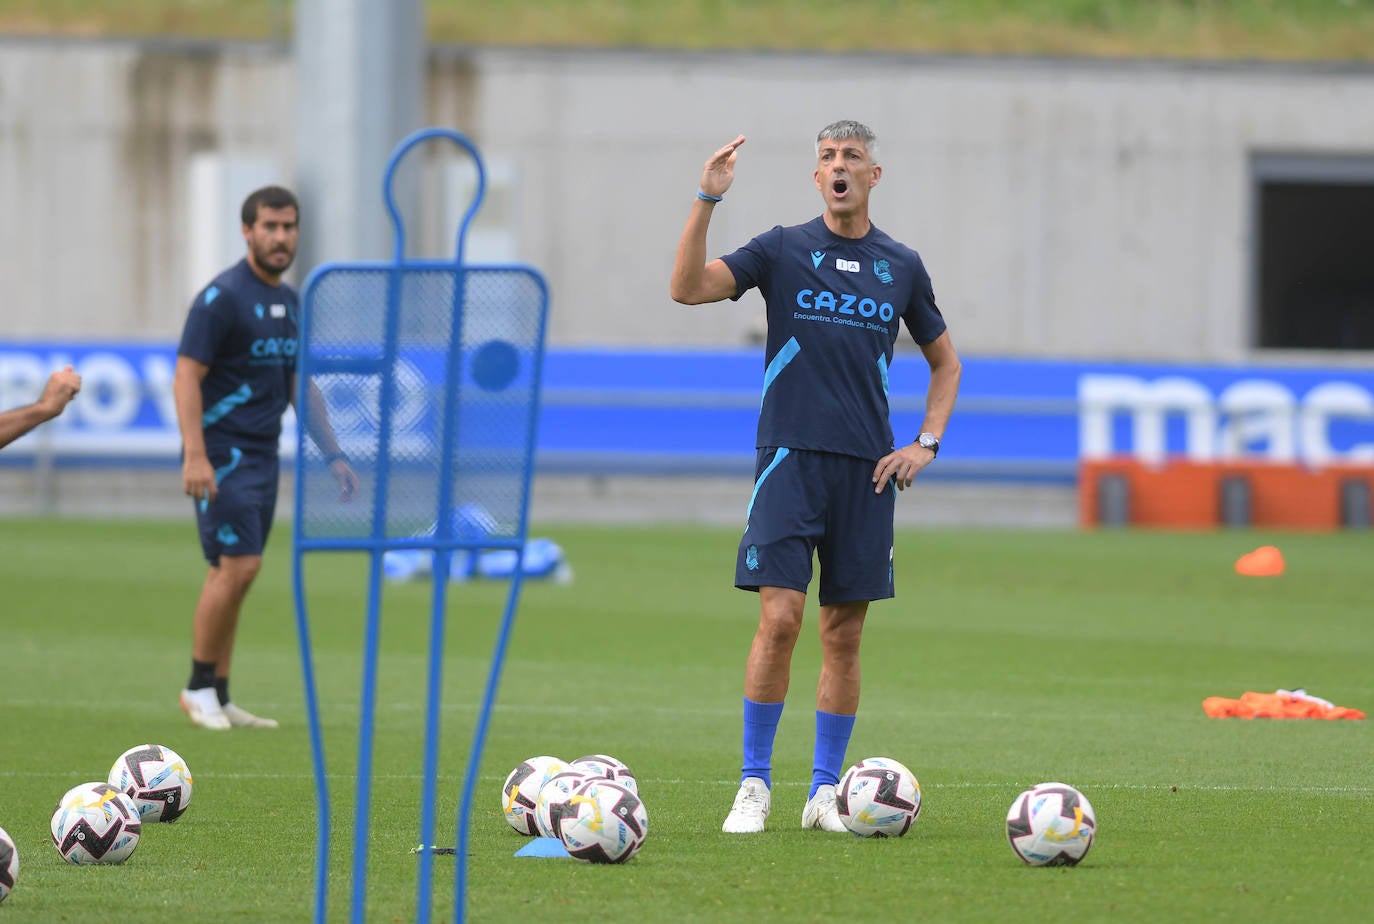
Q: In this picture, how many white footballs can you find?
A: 9